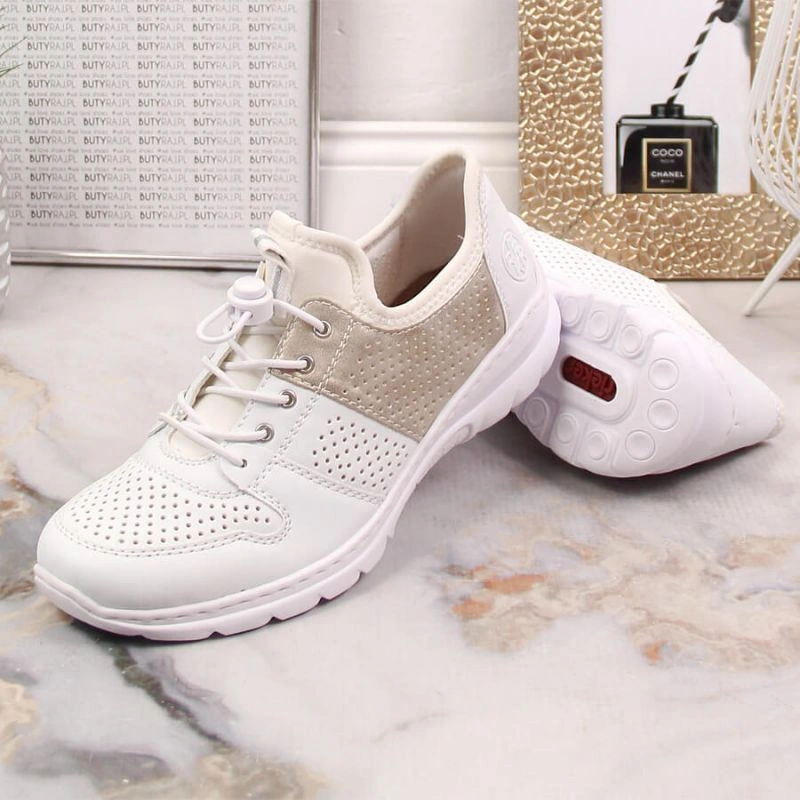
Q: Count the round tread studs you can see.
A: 9